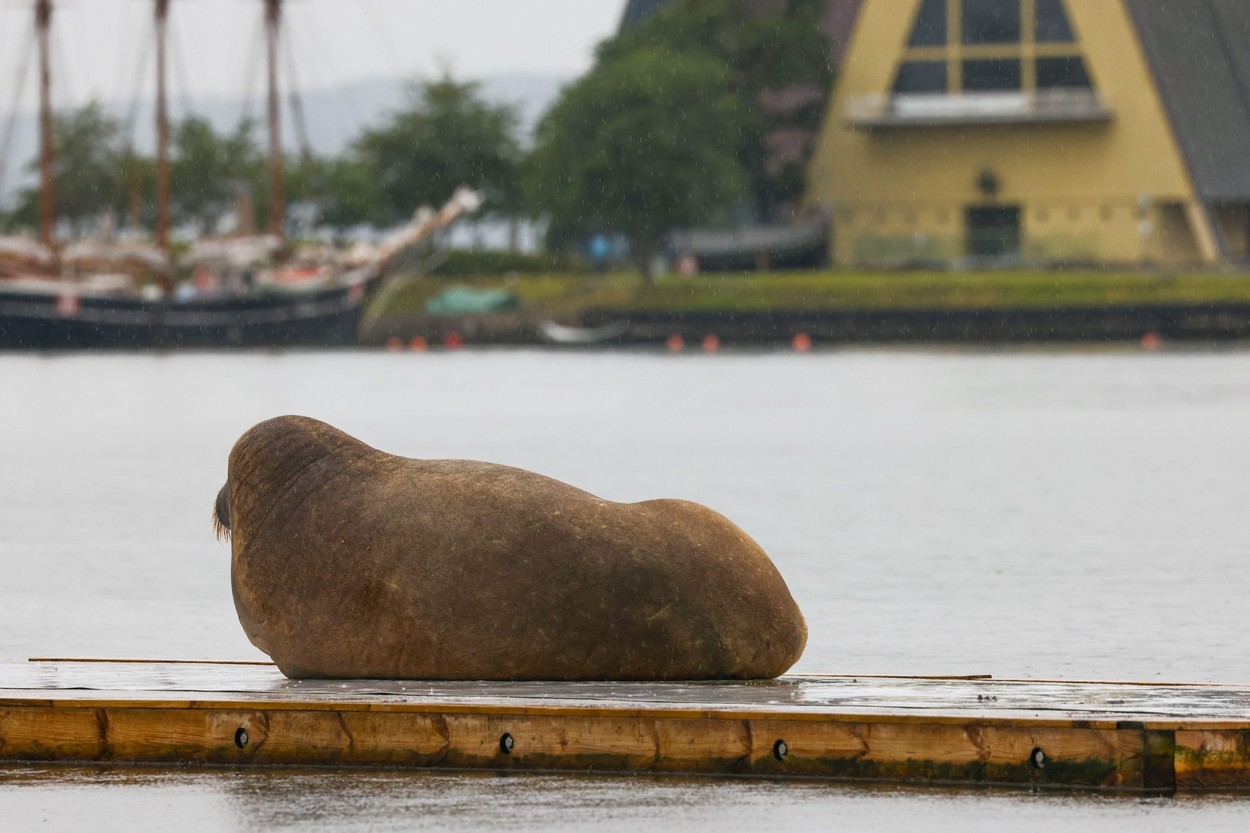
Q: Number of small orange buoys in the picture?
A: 7